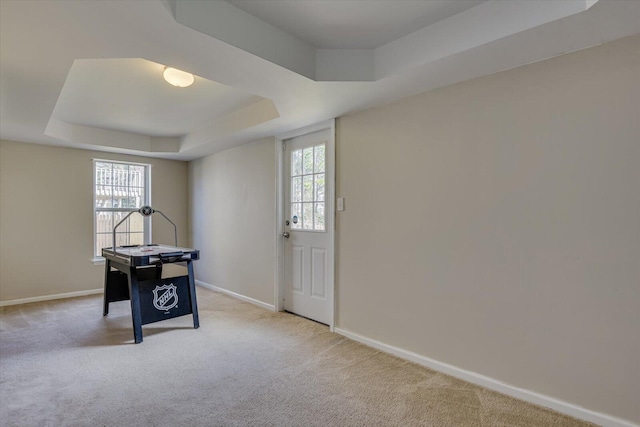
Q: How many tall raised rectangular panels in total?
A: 2